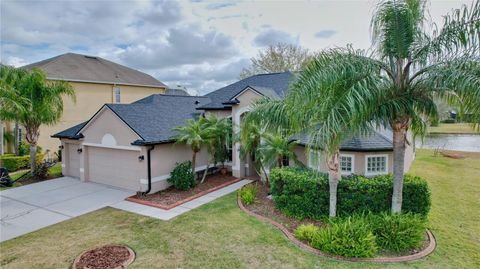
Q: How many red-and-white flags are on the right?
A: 0